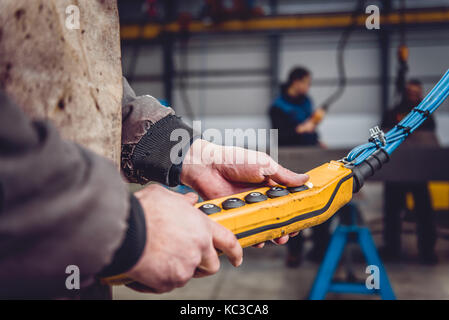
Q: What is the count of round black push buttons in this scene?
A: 5